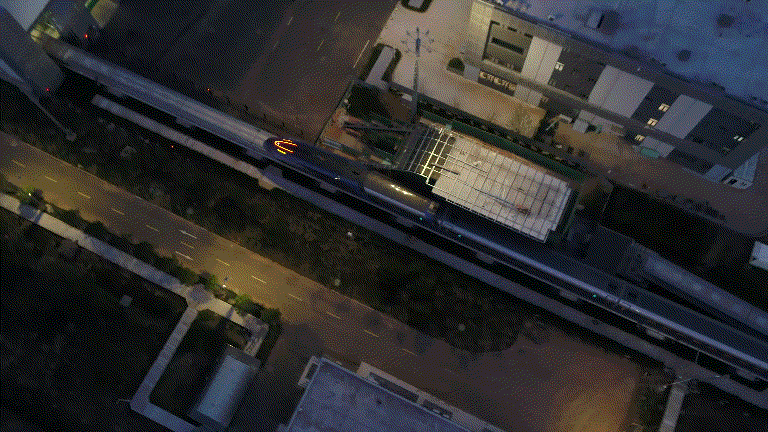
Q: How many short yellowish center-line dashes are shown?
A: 12